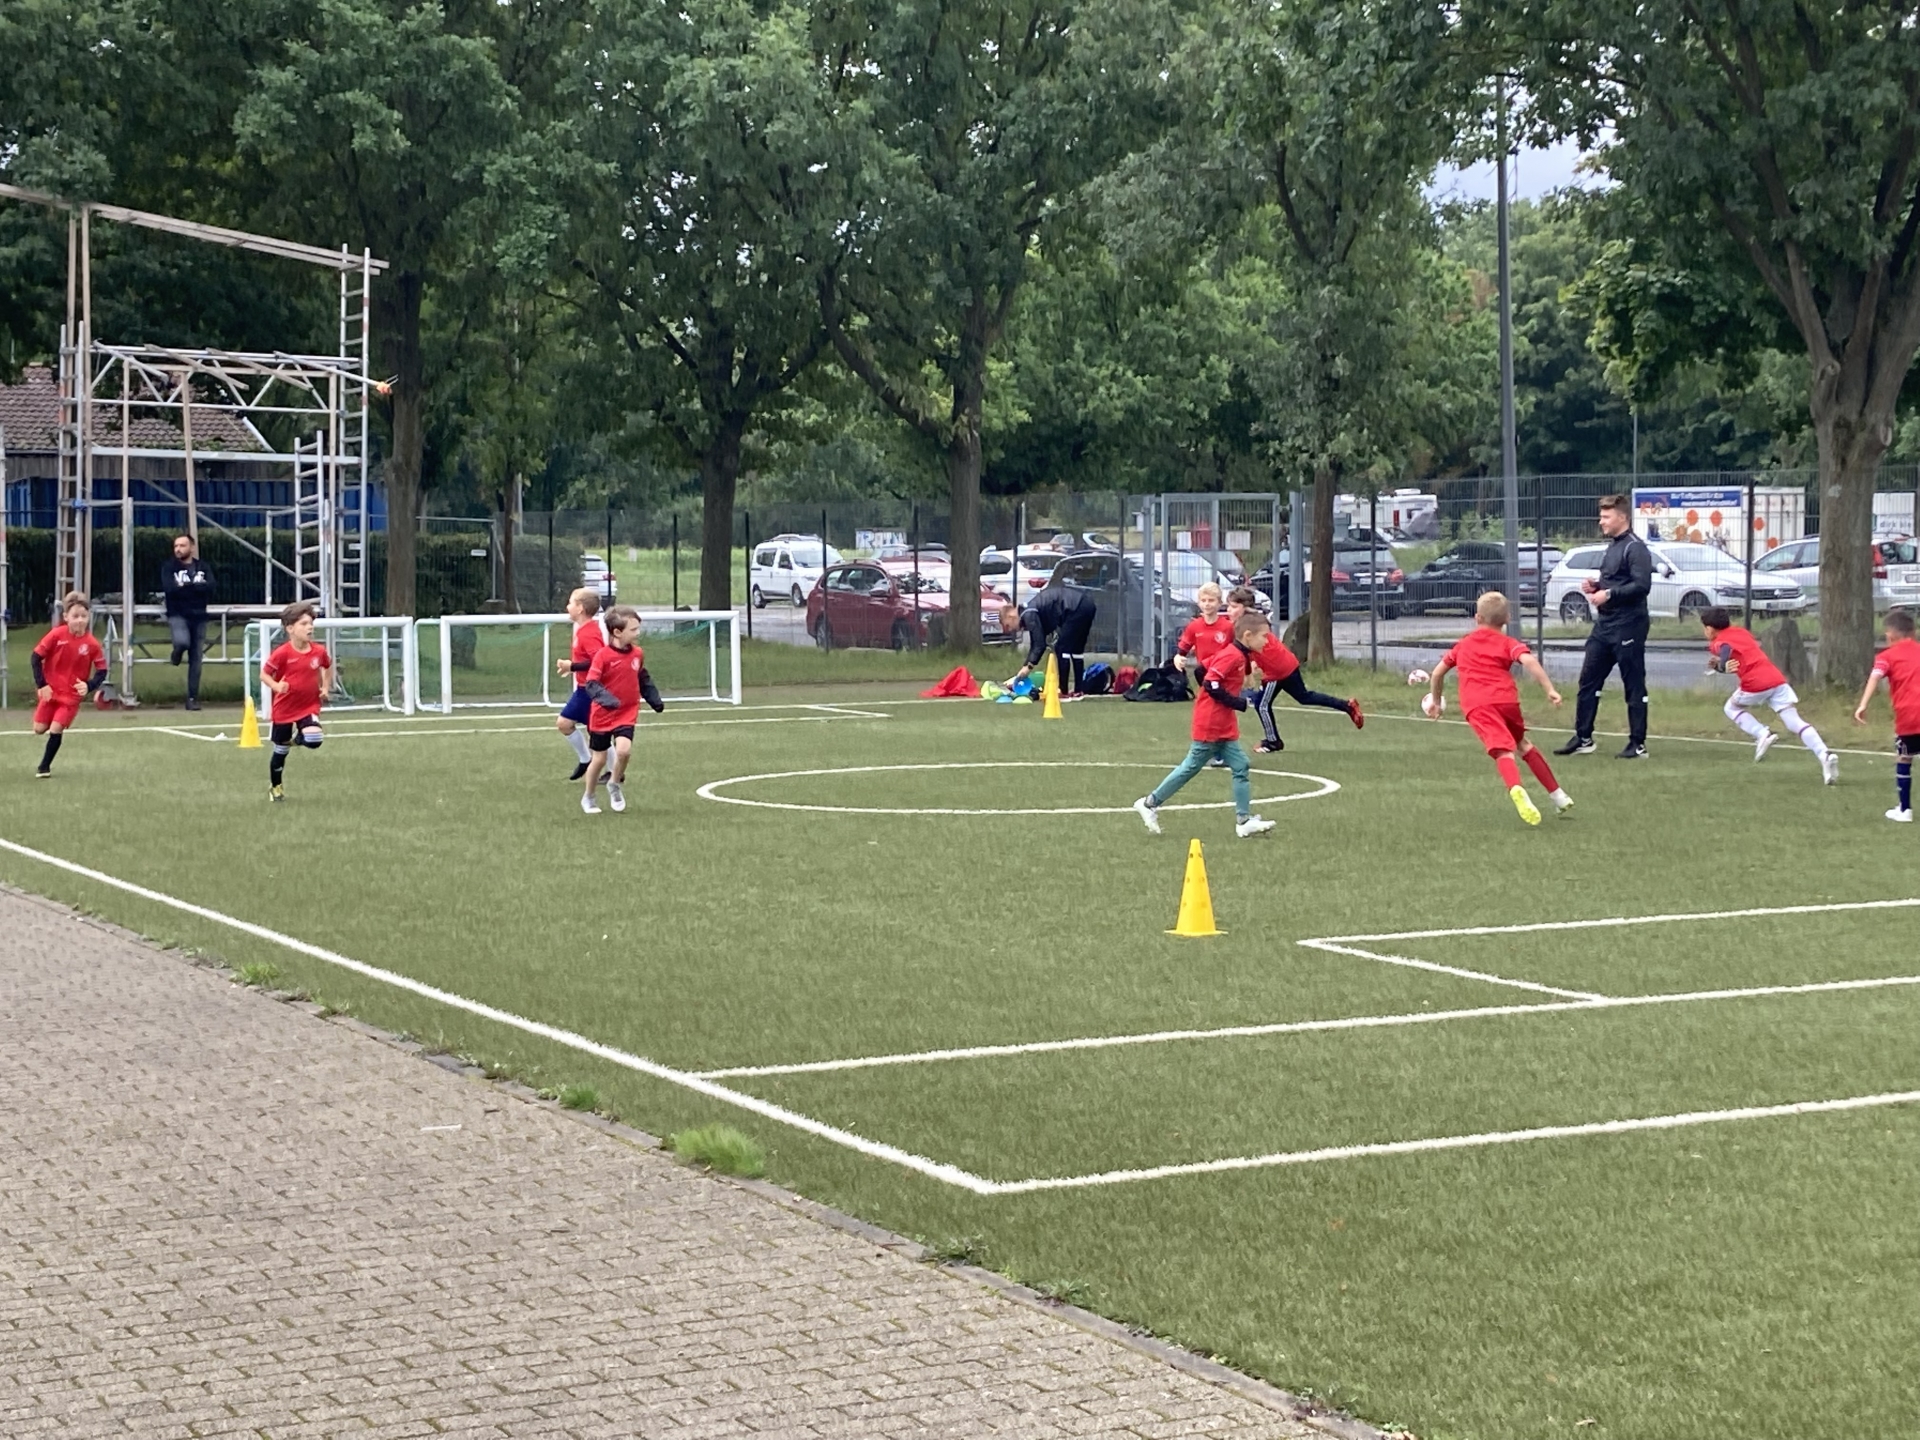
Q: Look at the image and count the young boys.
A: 10